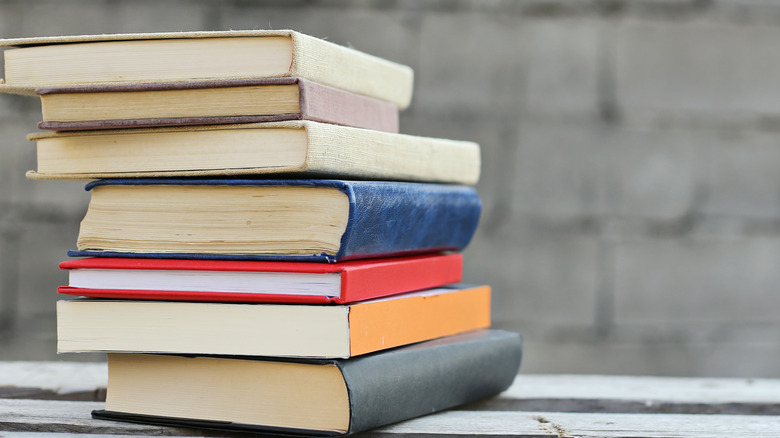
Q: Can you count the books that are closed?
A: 7